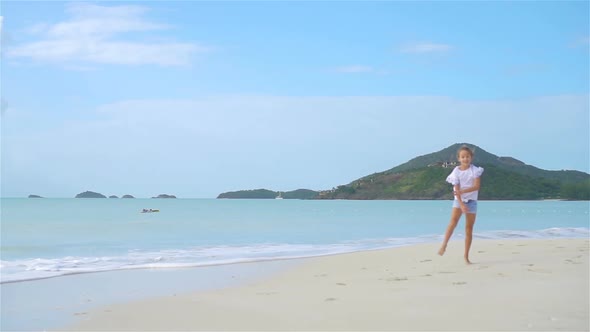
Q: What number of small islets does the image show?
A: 5